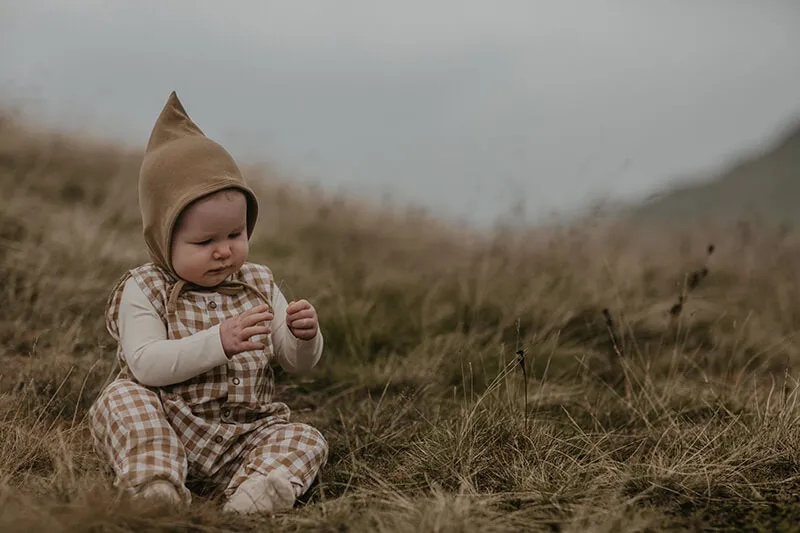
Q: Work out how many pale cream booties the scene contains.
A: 2